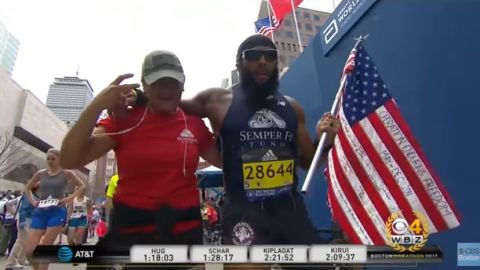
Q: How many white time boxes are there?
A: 4